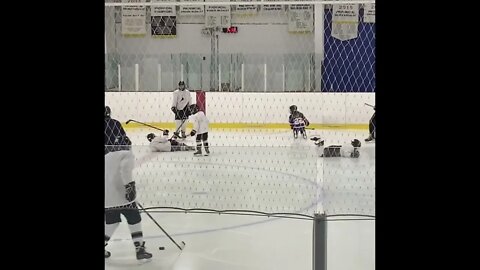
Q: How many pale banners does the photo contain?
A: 9